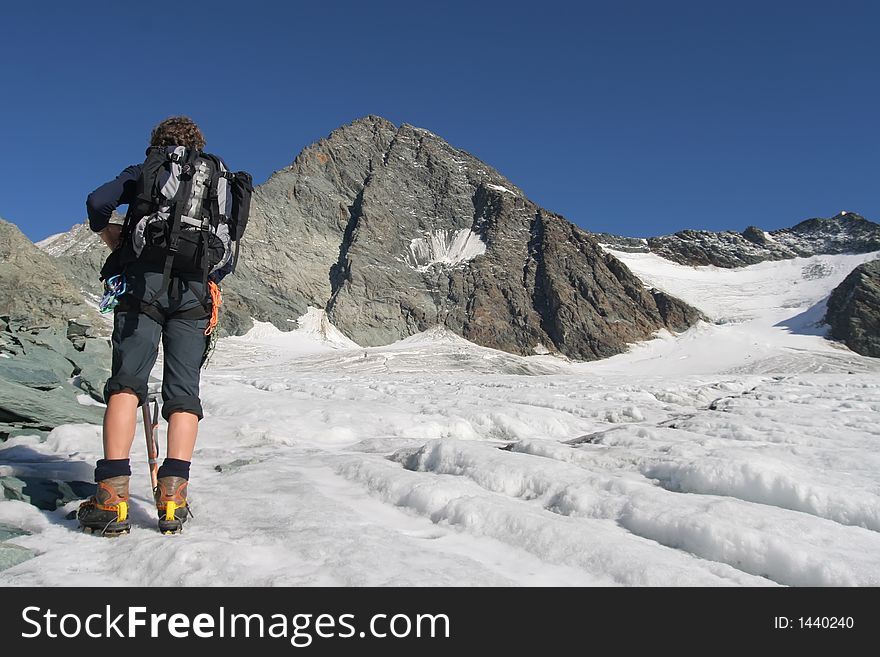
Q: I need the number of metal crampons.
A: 2